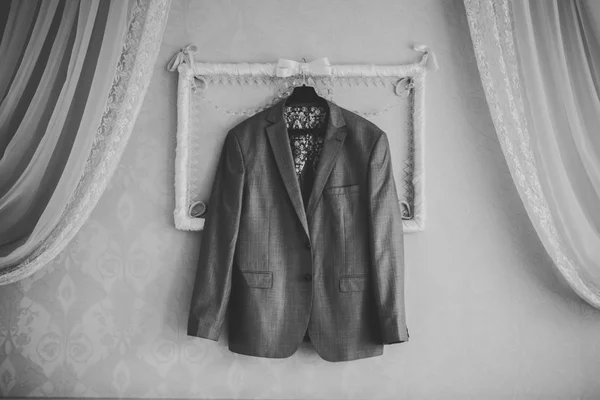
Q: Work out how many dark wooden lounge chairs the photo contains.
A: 0